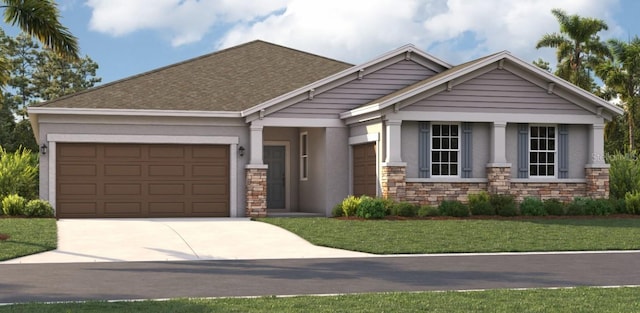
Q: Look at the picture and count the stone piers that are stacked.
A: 4